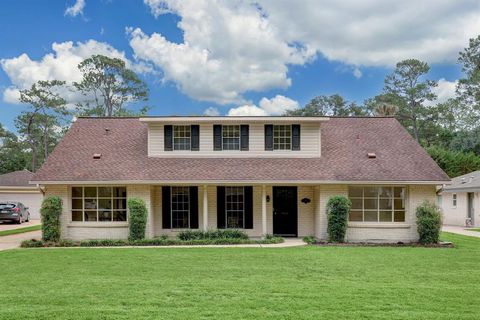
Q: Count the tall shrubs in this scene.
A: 4